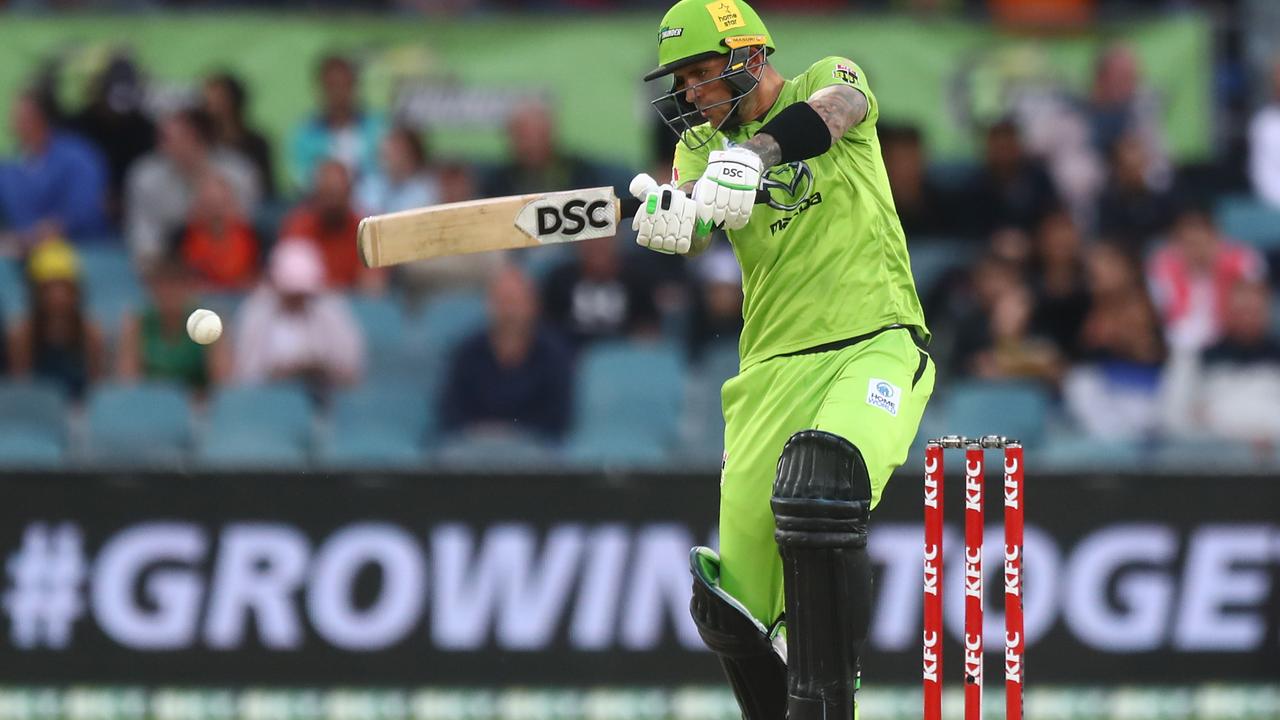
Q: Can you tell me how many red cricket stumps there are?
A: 3